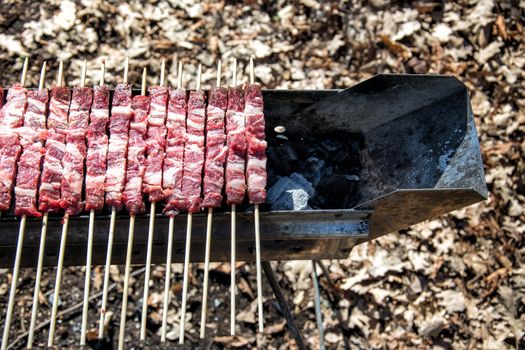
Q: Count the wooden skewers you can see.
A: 13